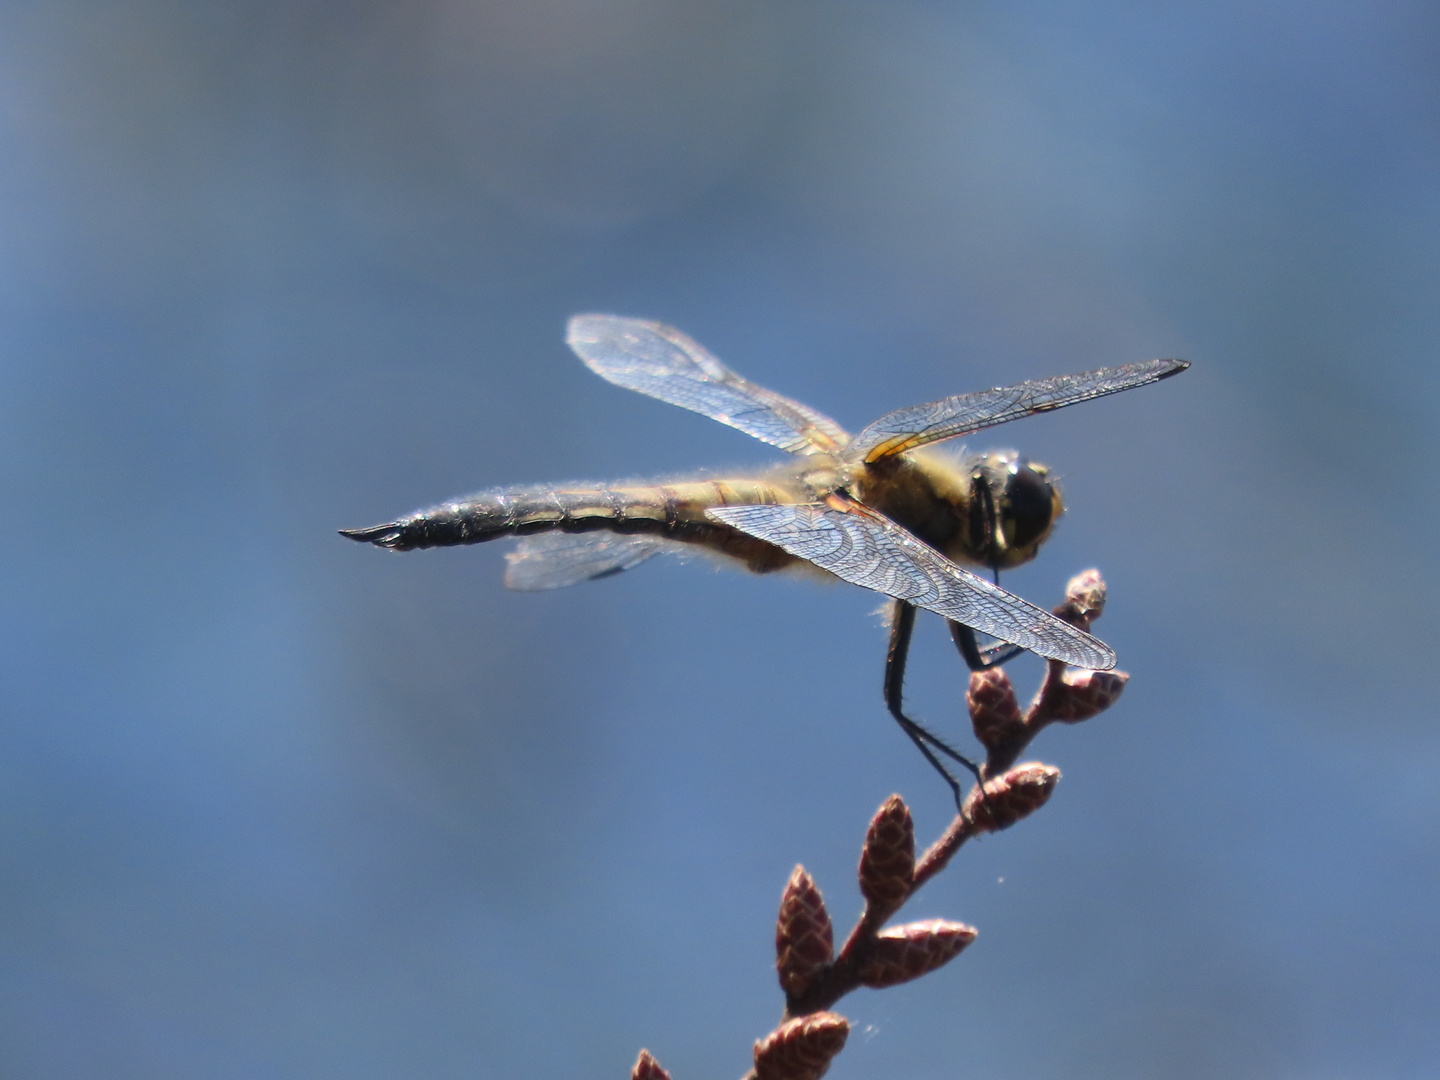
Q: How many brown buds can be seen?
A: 9